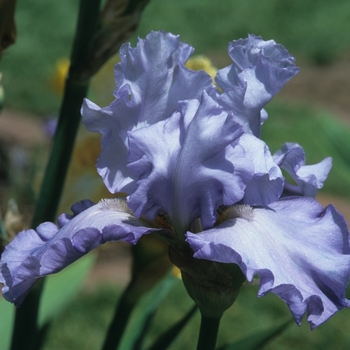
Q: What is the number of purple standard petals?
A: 3